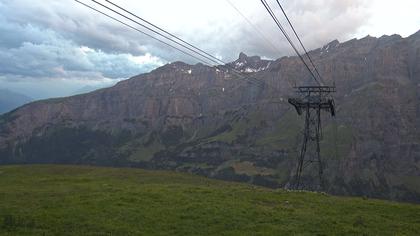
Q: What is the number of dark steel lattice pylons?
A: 1